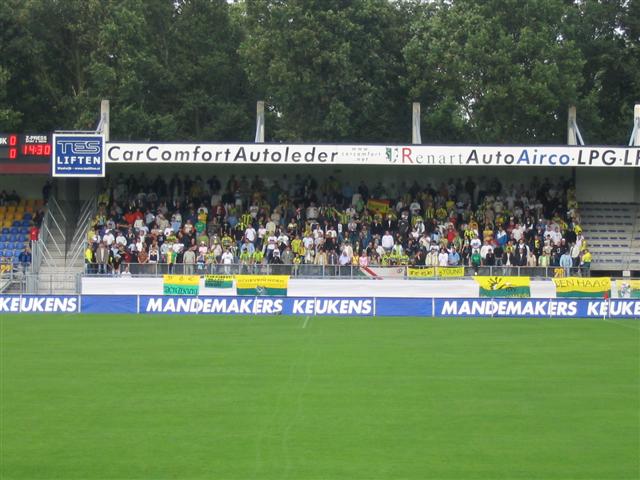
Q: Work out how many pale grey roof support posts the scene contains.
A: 5